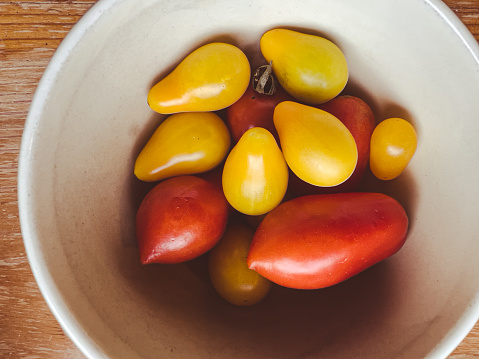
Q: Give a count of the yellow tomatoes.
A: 7